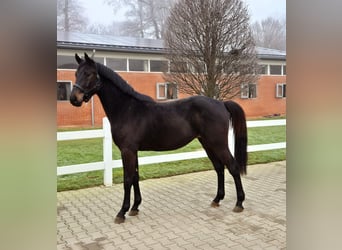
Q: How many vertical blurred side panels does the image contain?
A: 2